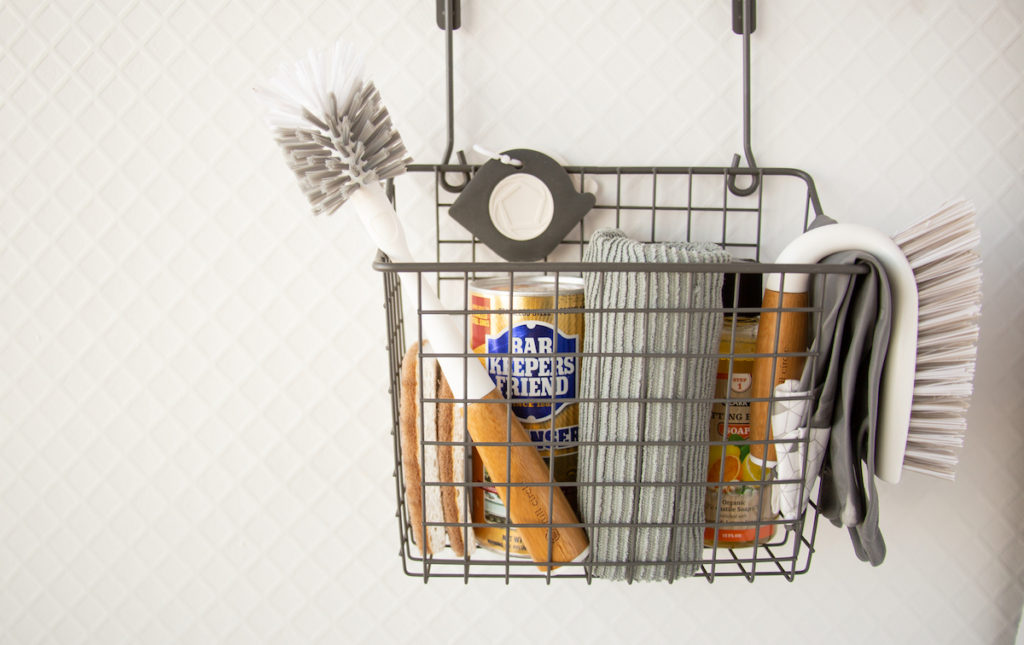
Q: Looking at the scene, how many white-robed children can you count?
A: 0